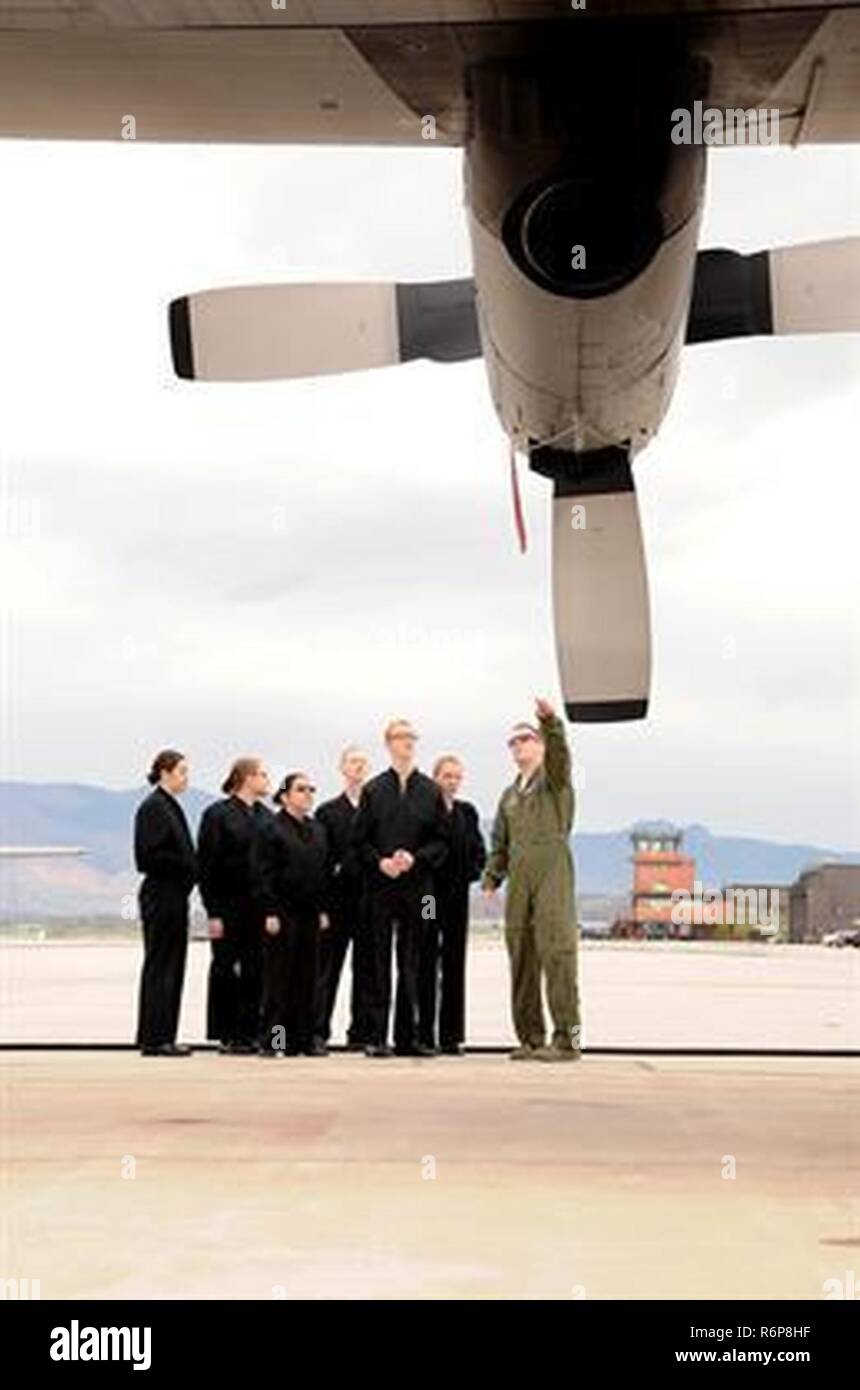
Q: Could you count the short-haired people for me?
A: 4